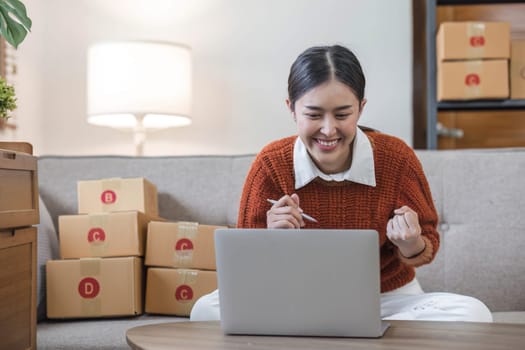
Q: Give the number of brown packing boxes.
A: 8